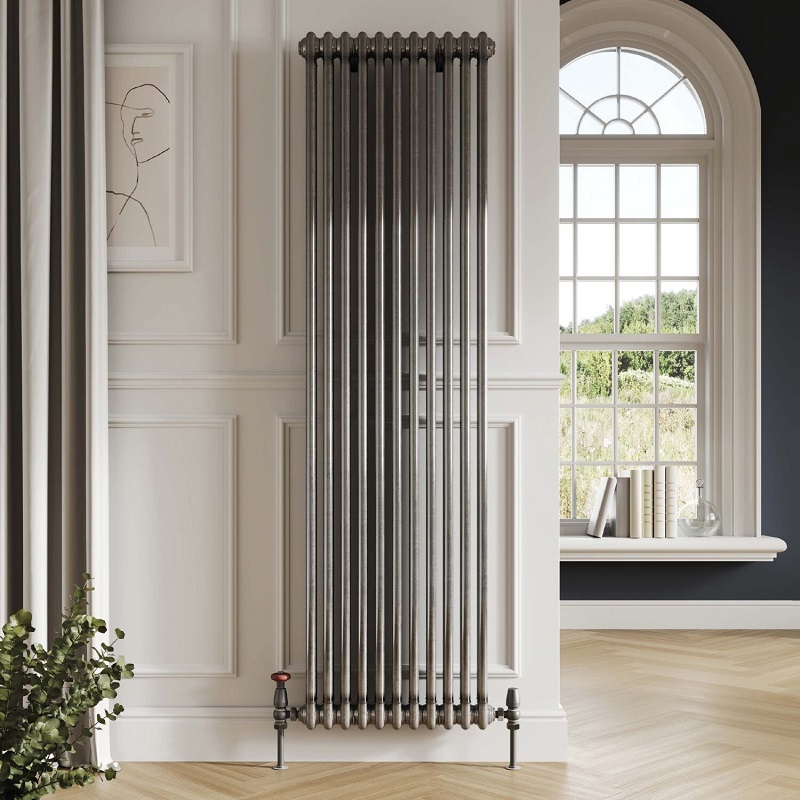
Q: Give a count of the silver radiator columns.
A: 11